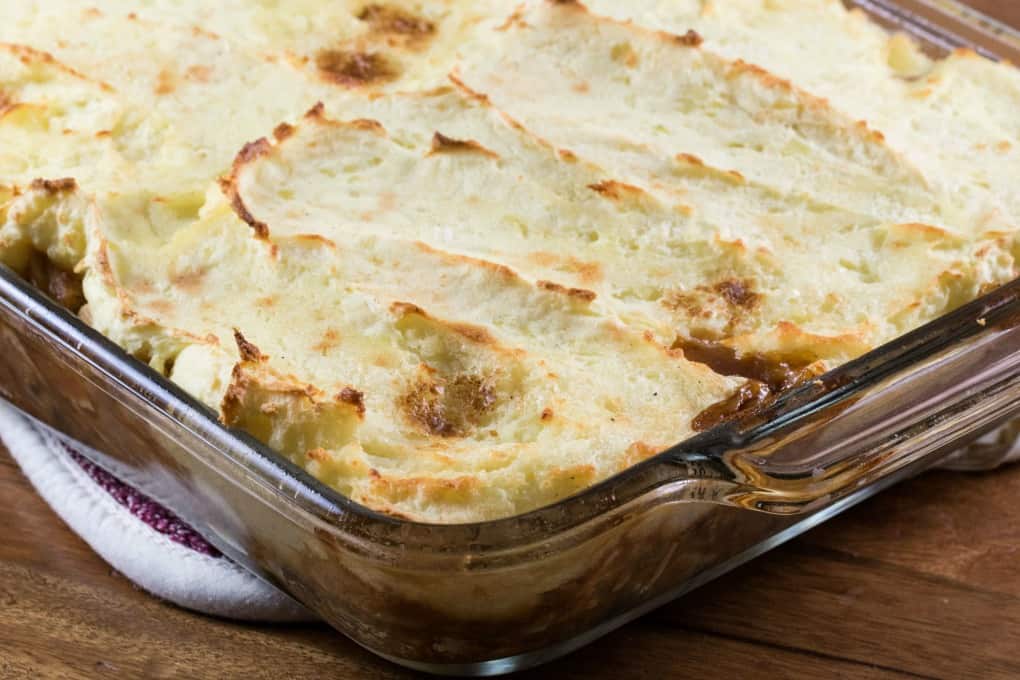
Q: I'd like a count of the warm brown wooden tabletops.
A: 1